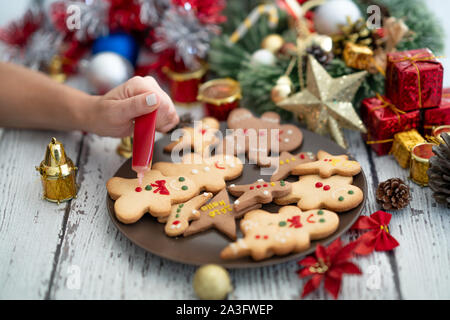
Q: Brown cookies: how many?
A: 4